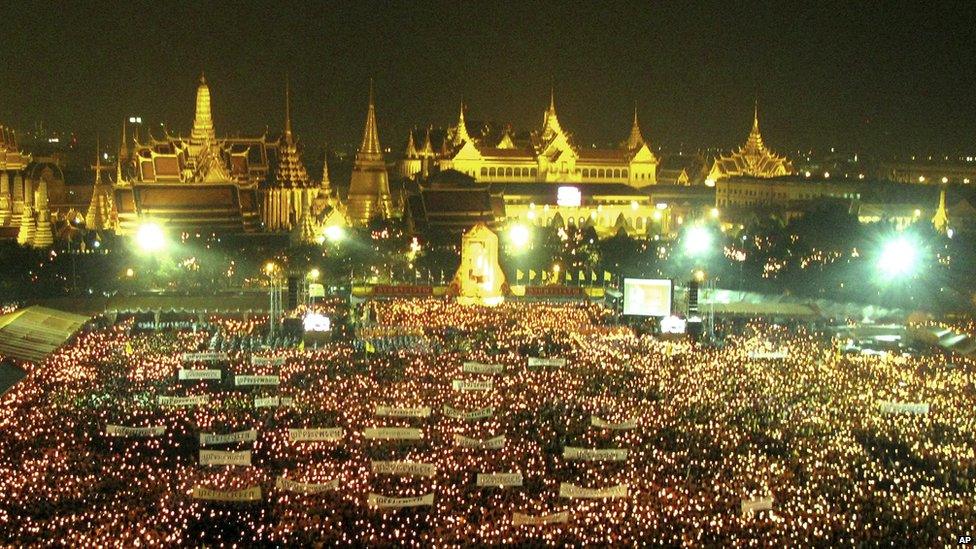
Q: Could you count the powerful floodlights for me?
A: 5